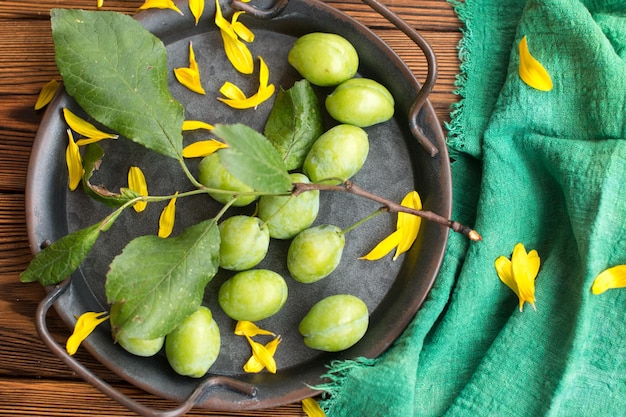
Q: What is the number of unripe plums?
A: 11